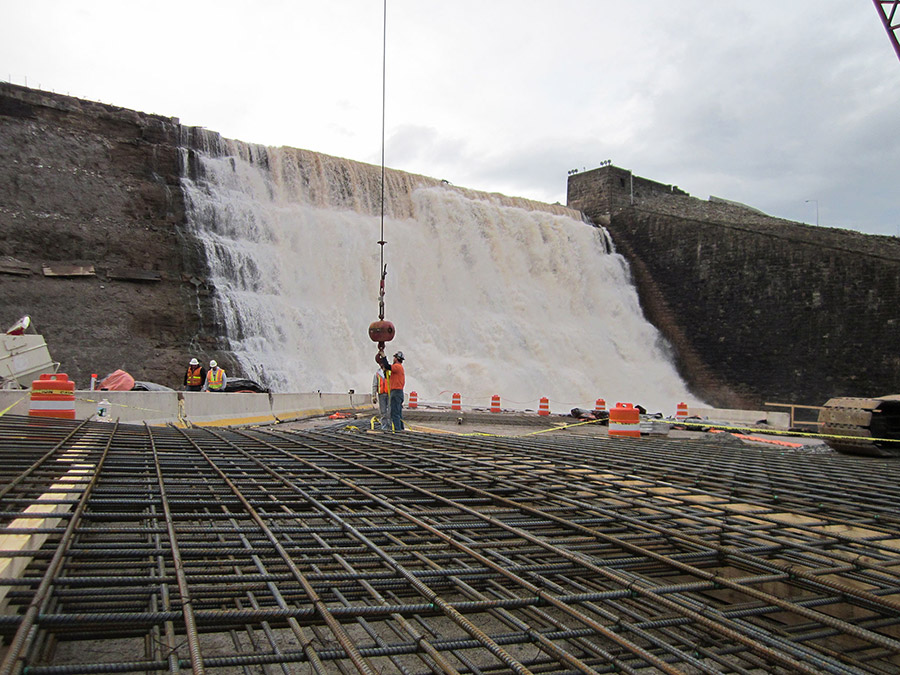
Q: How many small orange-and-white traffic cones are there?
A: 6